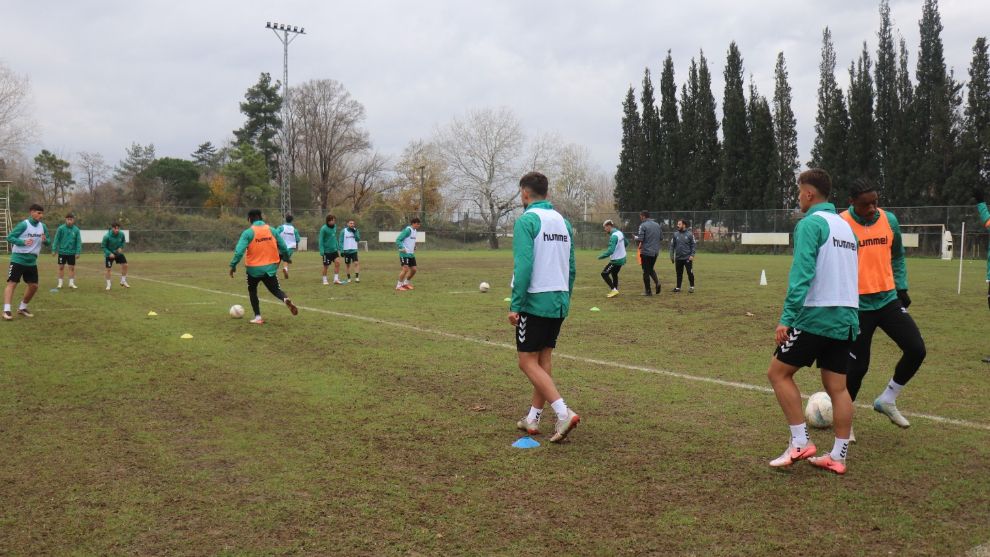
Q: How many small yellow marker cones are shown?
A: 2